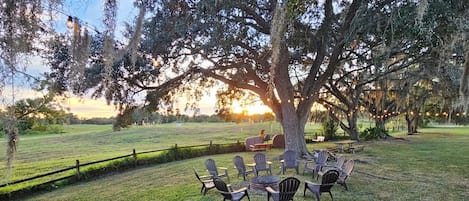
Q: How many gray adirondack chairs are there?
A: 11